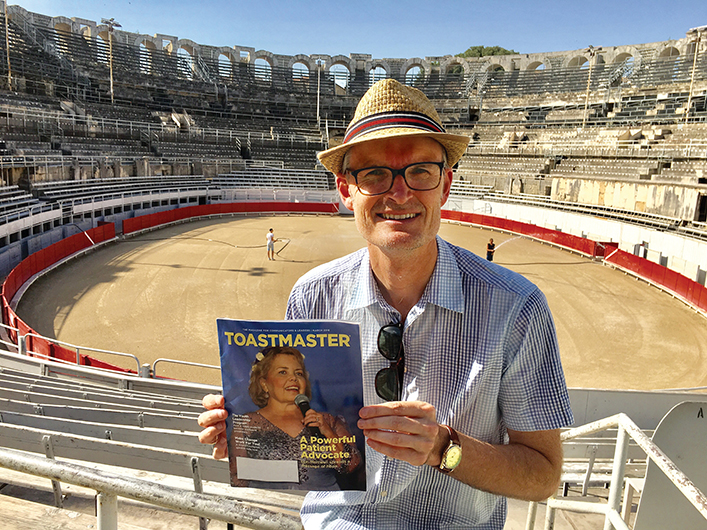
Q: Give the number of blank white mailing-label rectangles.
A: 1